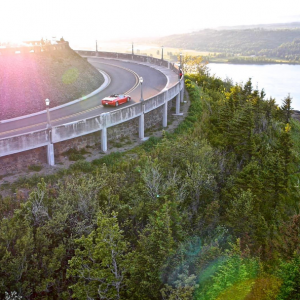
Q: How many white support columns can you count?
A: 6